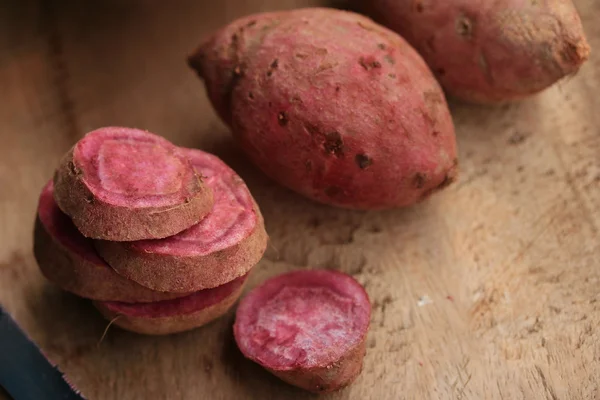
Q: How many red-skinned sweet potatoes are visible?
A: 2